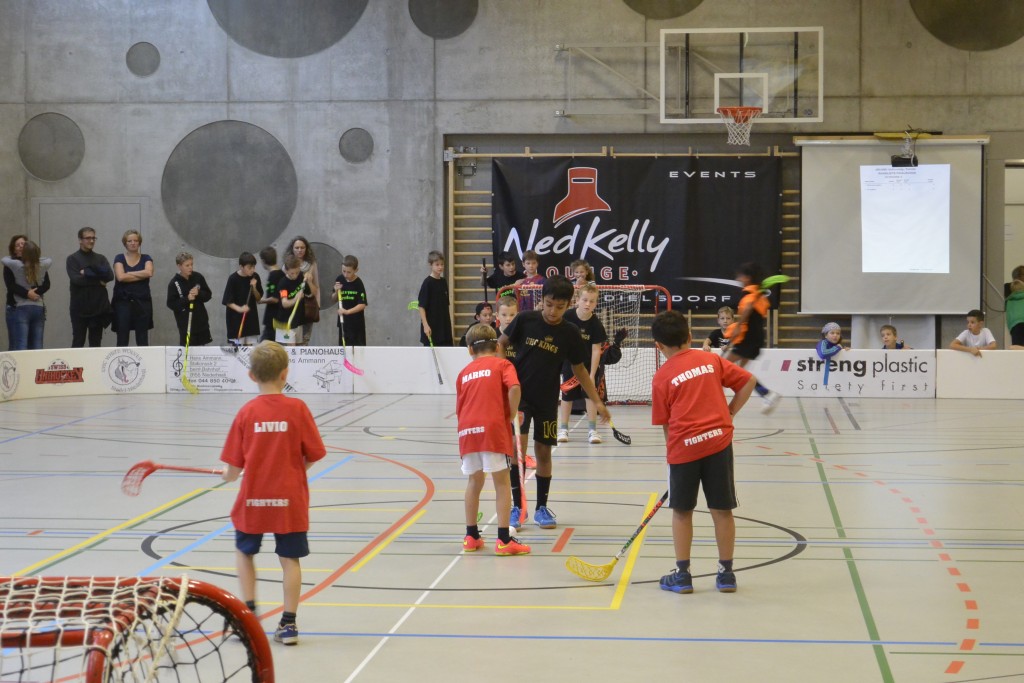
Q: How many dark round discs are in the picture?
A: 9